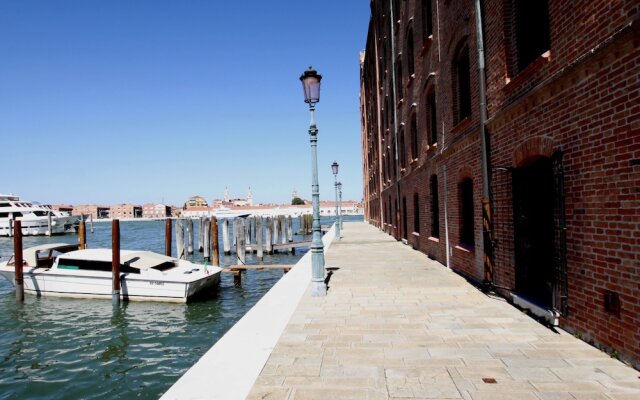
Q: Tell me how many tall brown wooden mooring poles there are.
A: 5